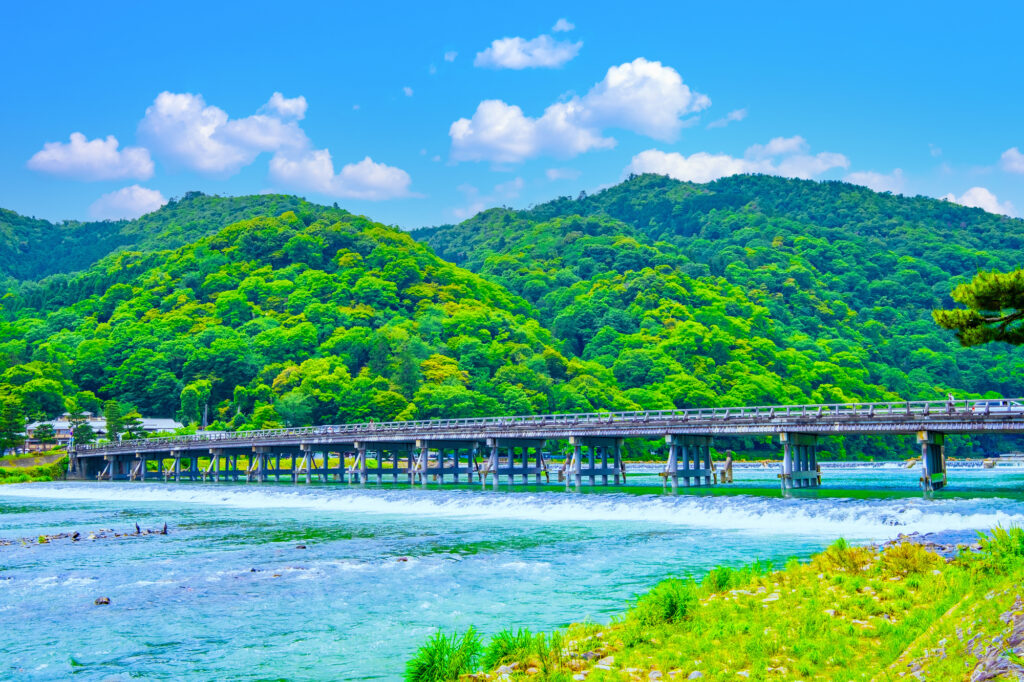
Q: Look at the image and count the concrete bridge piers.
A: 13